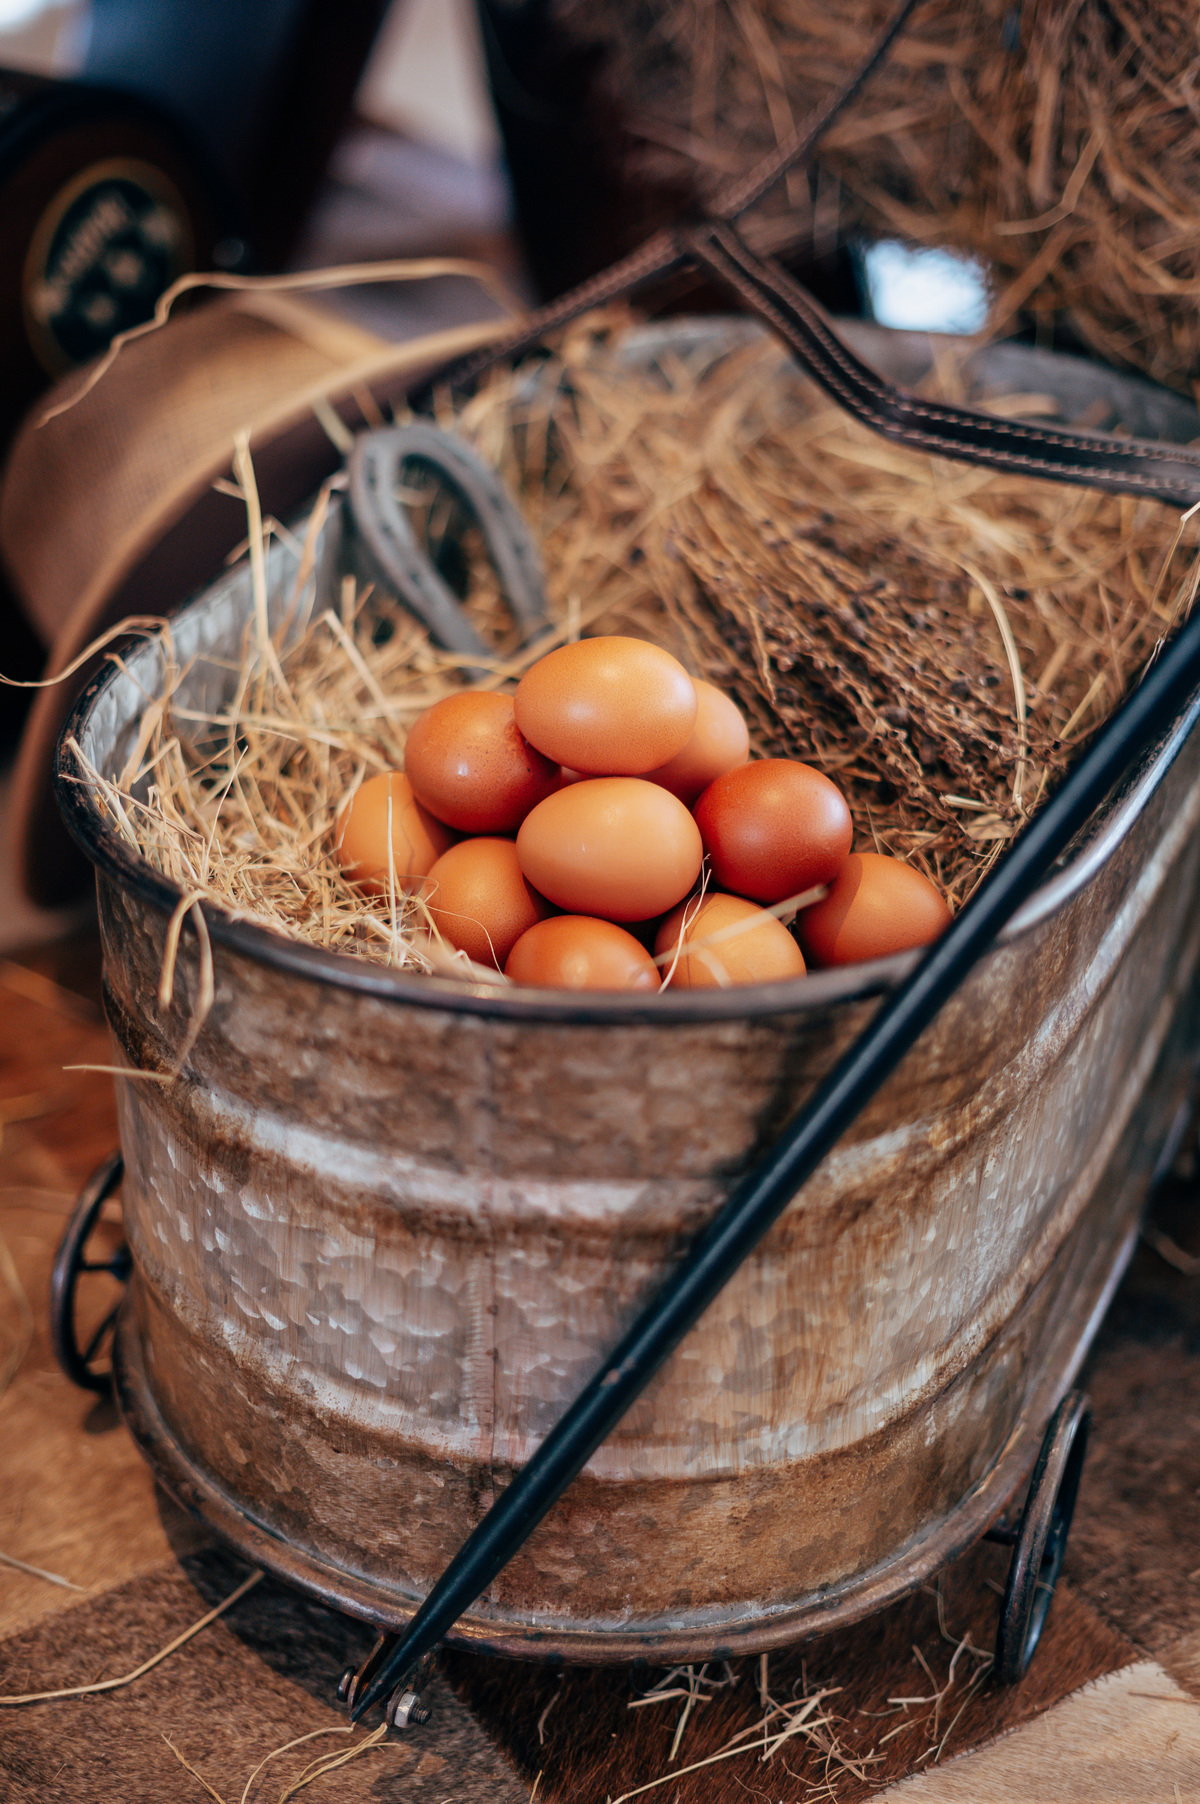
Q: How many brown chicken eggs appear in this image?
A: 10